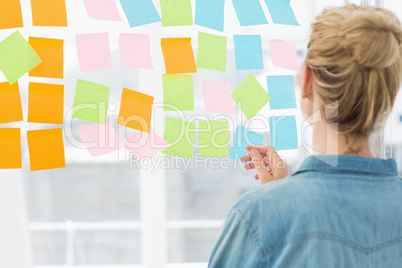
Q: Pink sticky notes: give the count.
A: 7